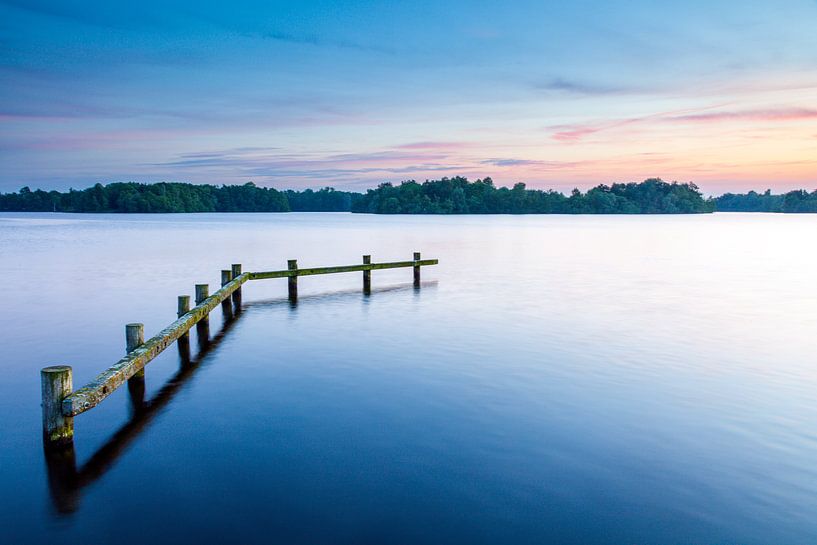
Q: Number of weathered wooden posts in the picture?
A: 9